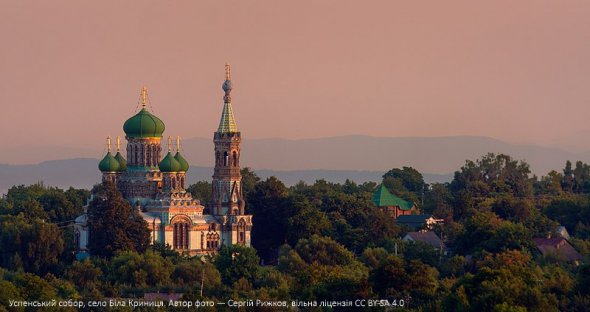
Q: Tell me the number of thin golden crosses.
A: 6